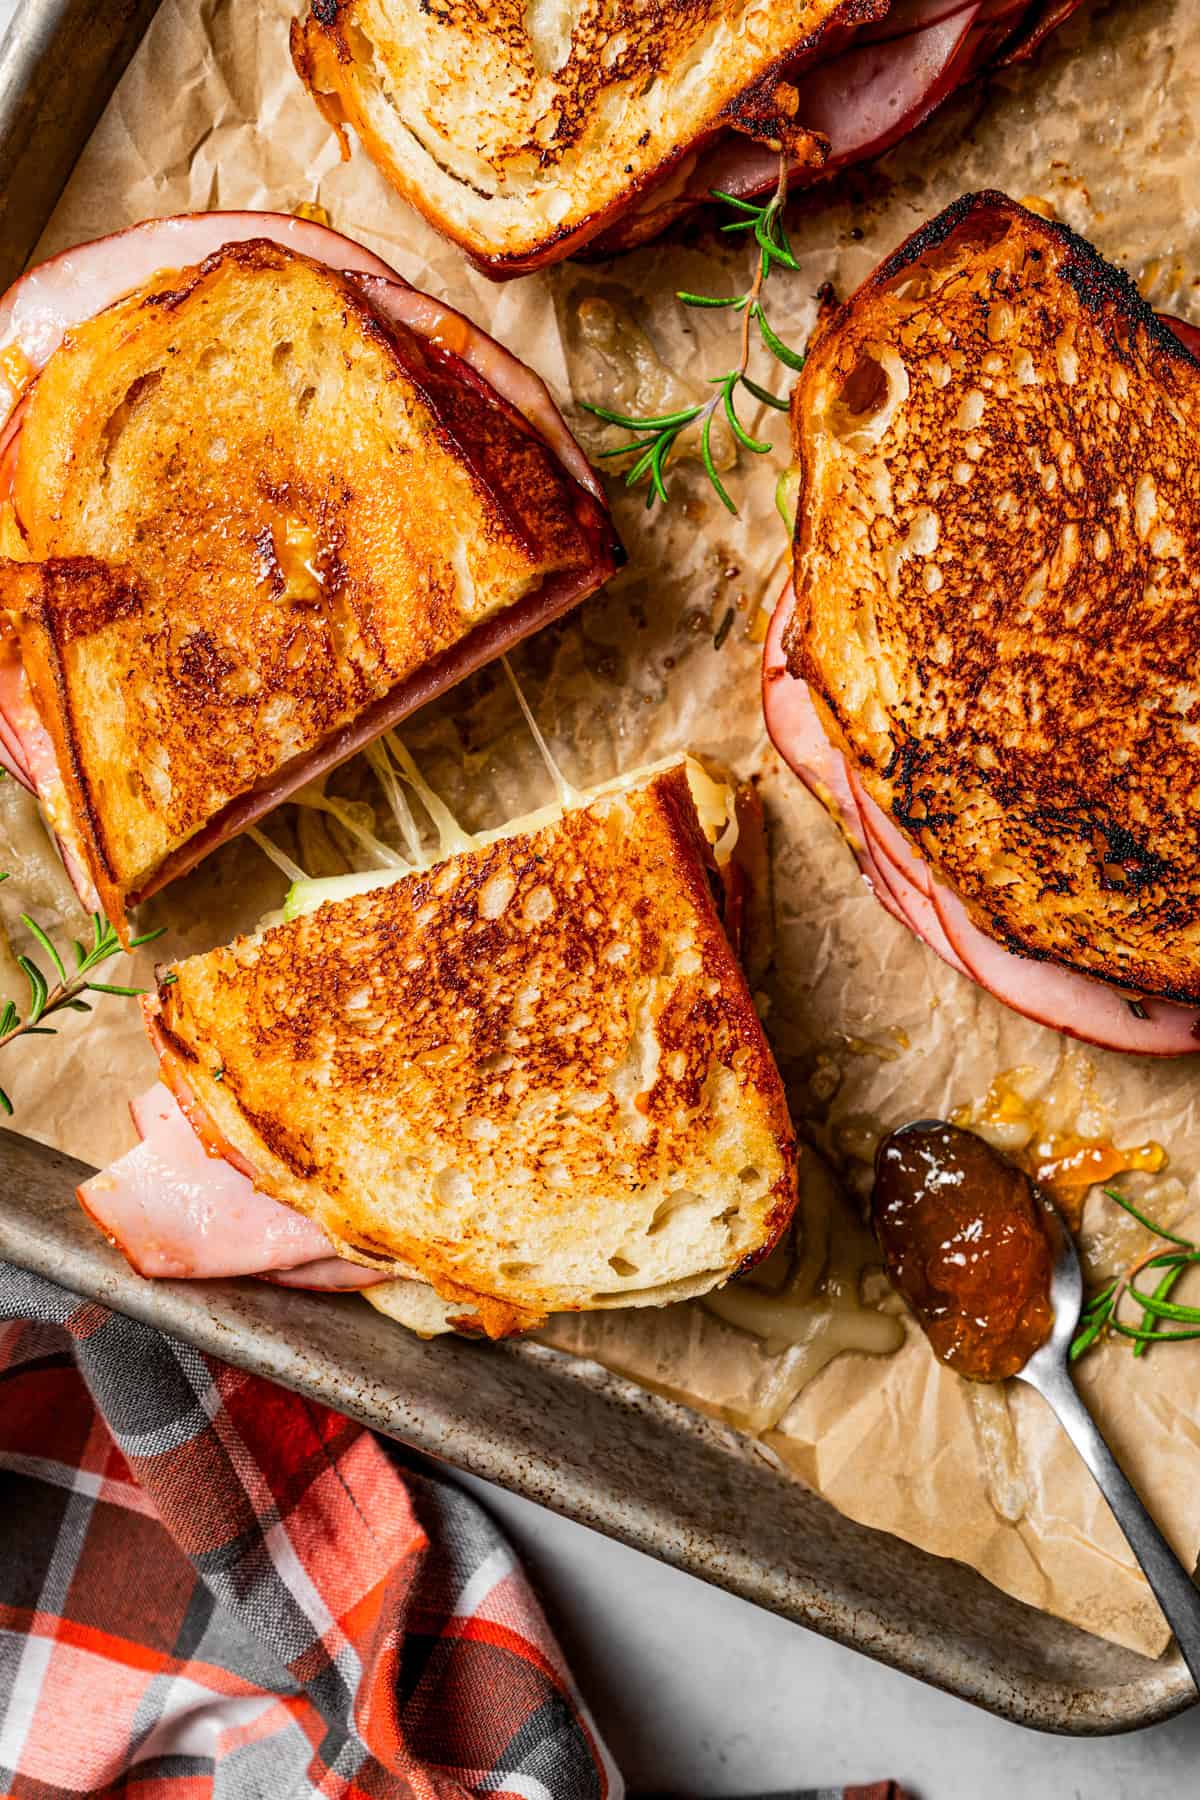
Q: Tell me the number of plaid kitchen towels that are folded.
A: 1